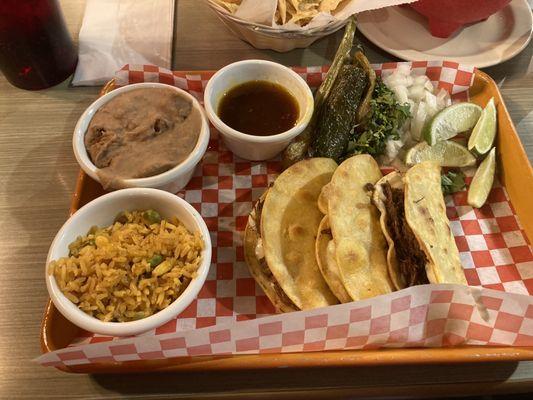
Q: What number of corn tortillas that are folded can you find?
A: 3